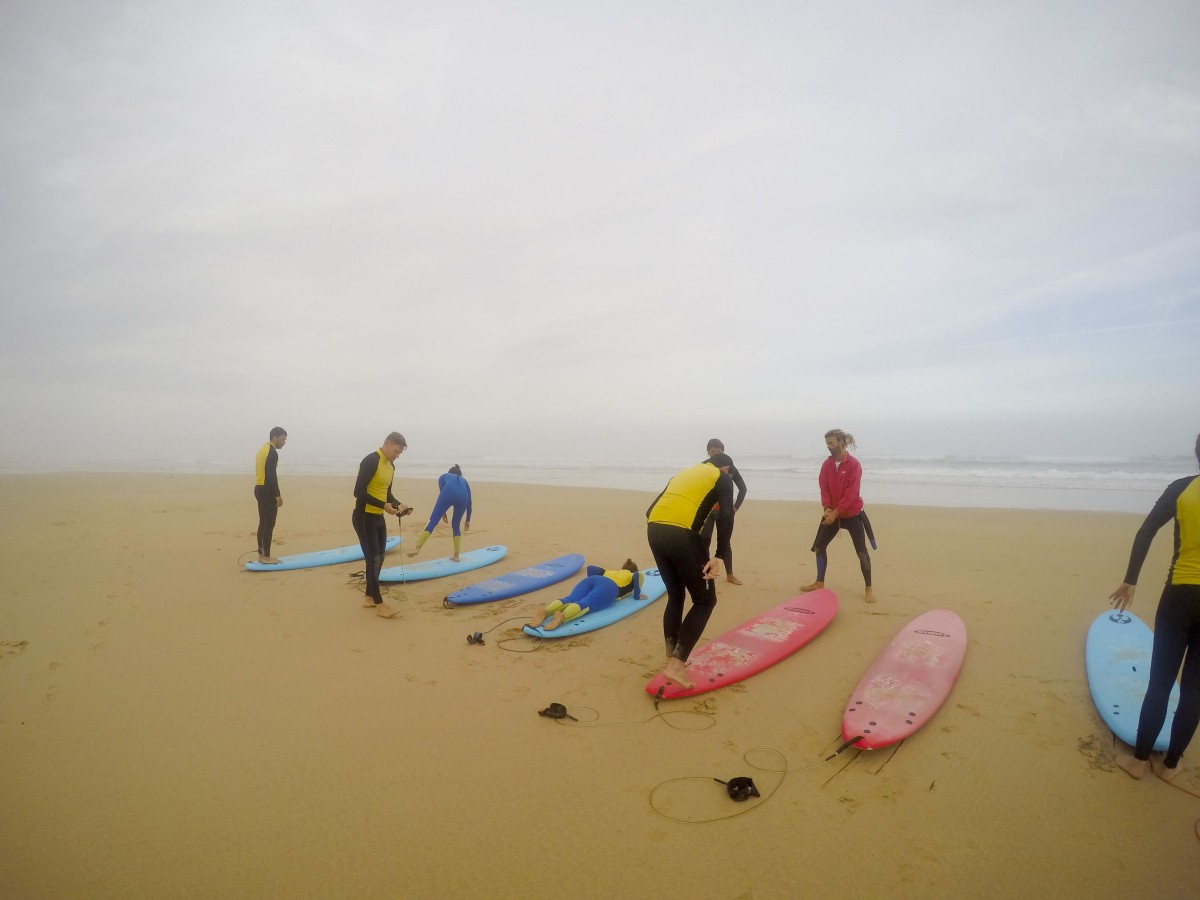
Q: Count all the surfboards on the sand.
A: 7